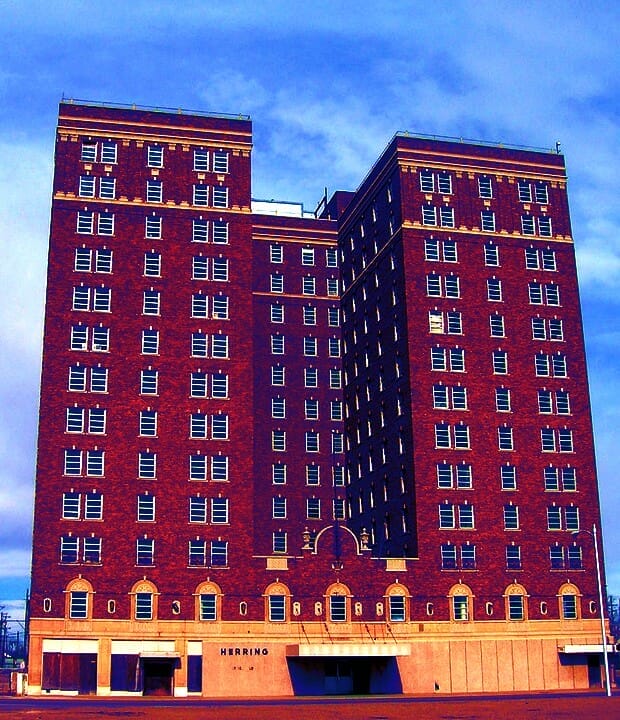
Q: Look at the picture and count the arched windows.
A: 9